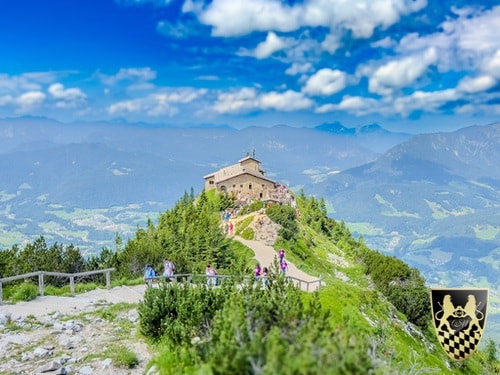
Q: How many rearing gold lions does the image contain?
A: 2